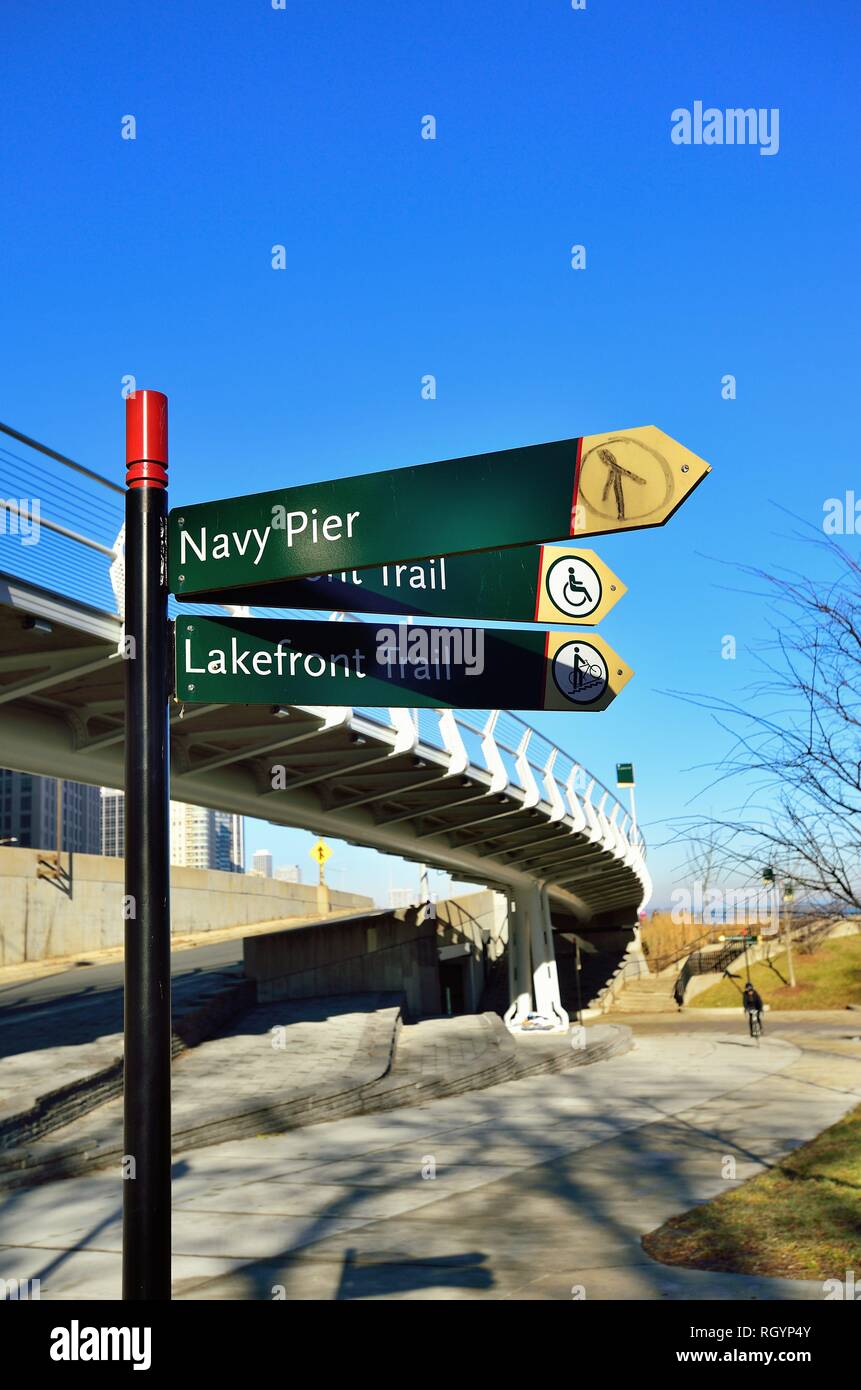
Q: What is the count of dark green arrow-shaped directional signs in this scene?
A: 3